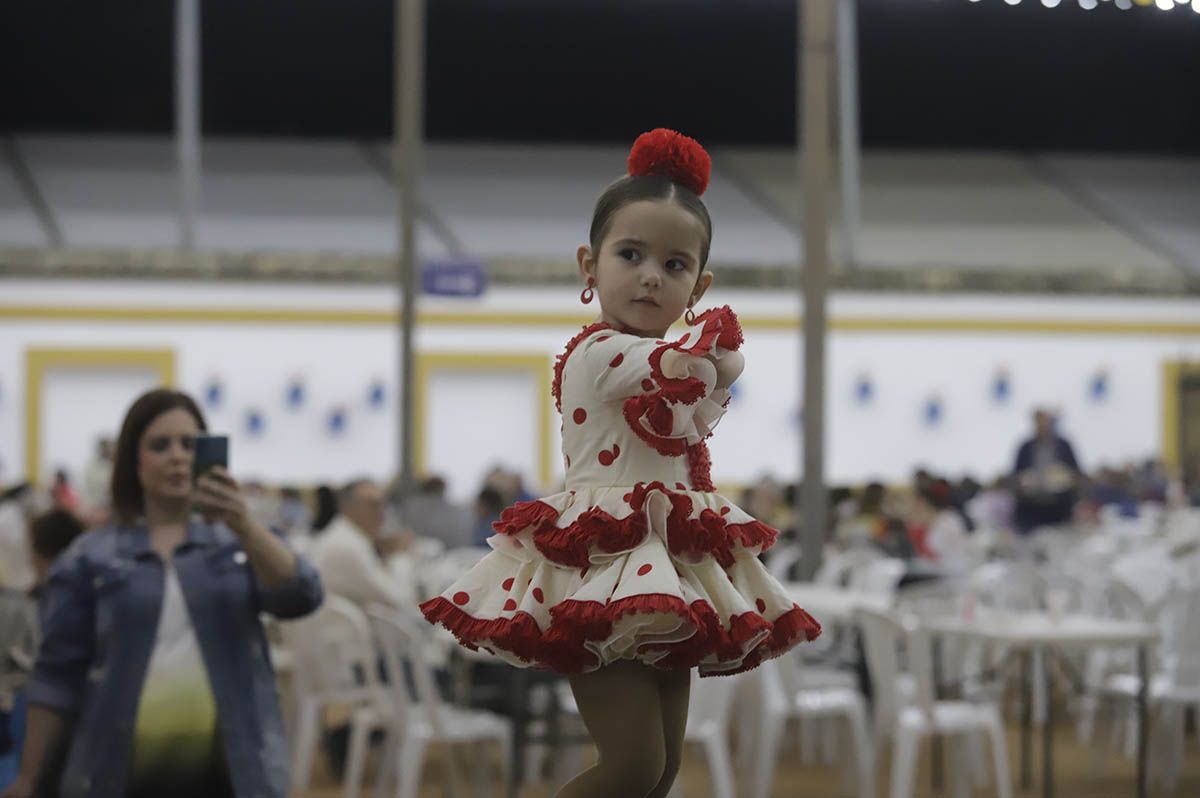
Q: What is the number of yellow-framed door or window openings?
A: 3